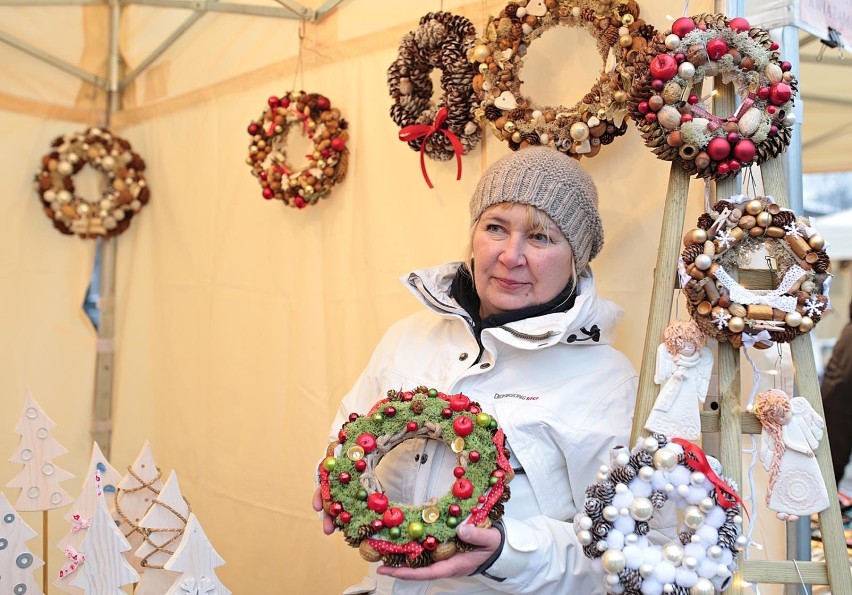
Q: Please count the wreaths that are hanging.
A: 7